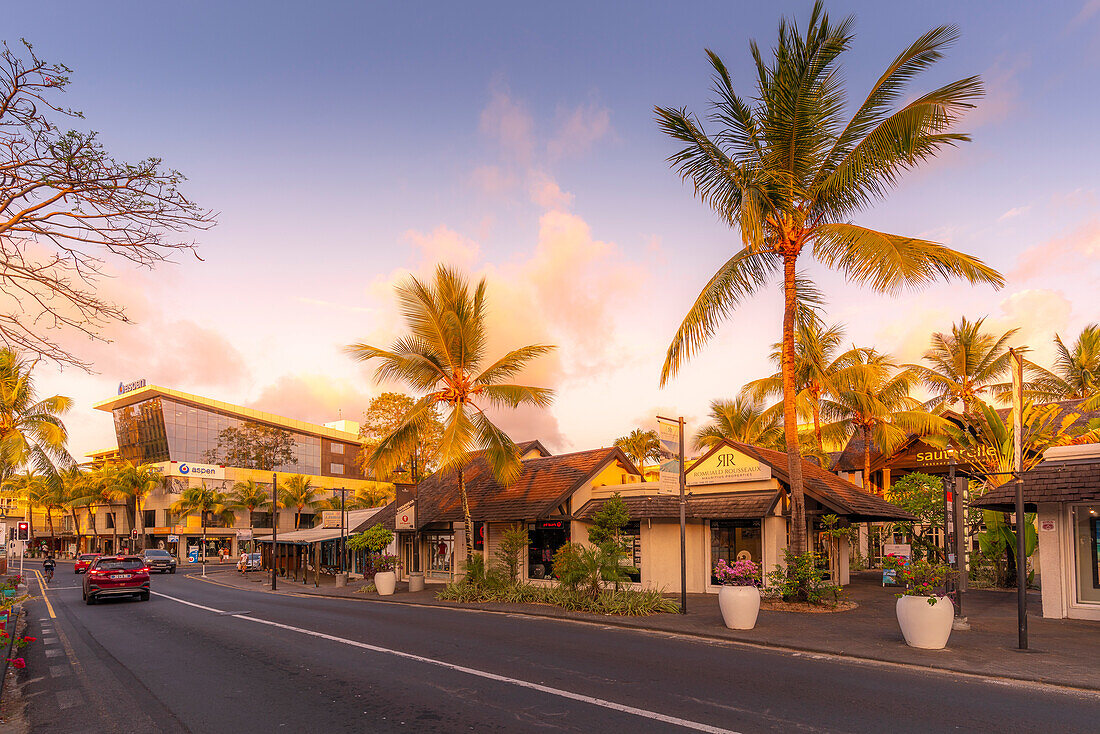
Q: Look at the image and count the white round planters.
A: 3